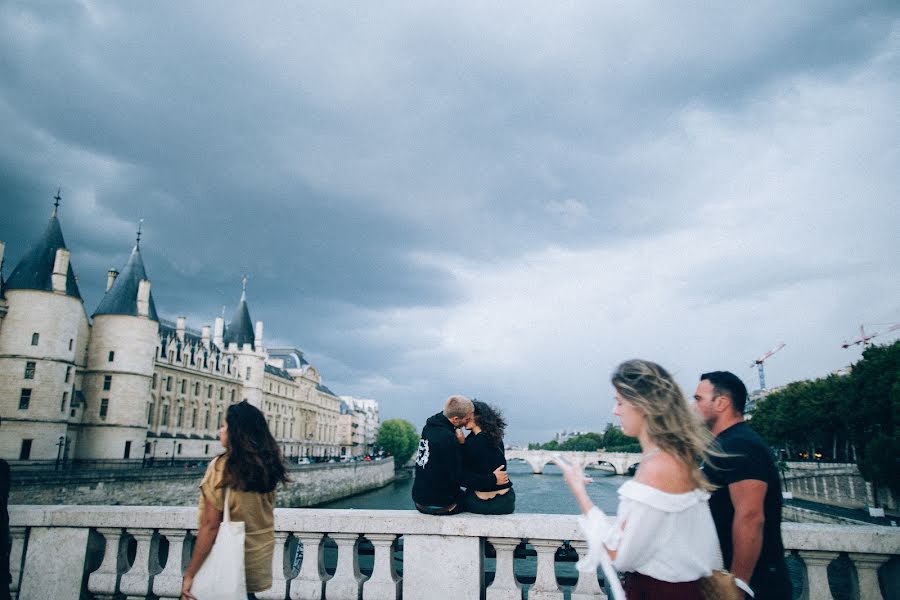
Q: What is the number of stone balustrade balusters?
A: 13